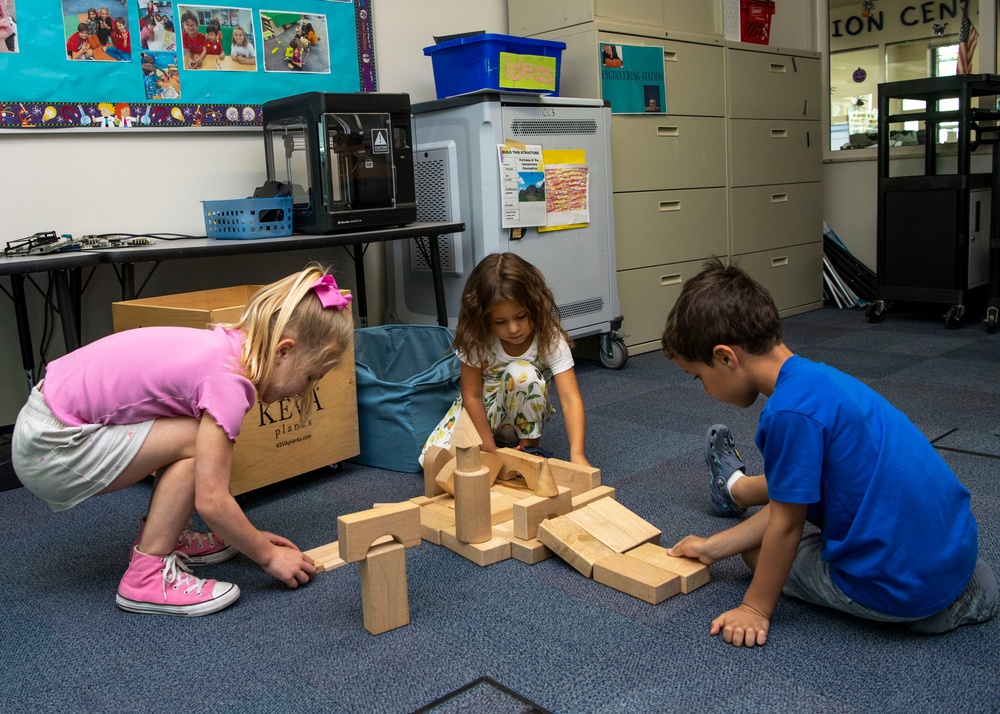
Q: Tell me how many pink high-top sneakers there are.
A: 2